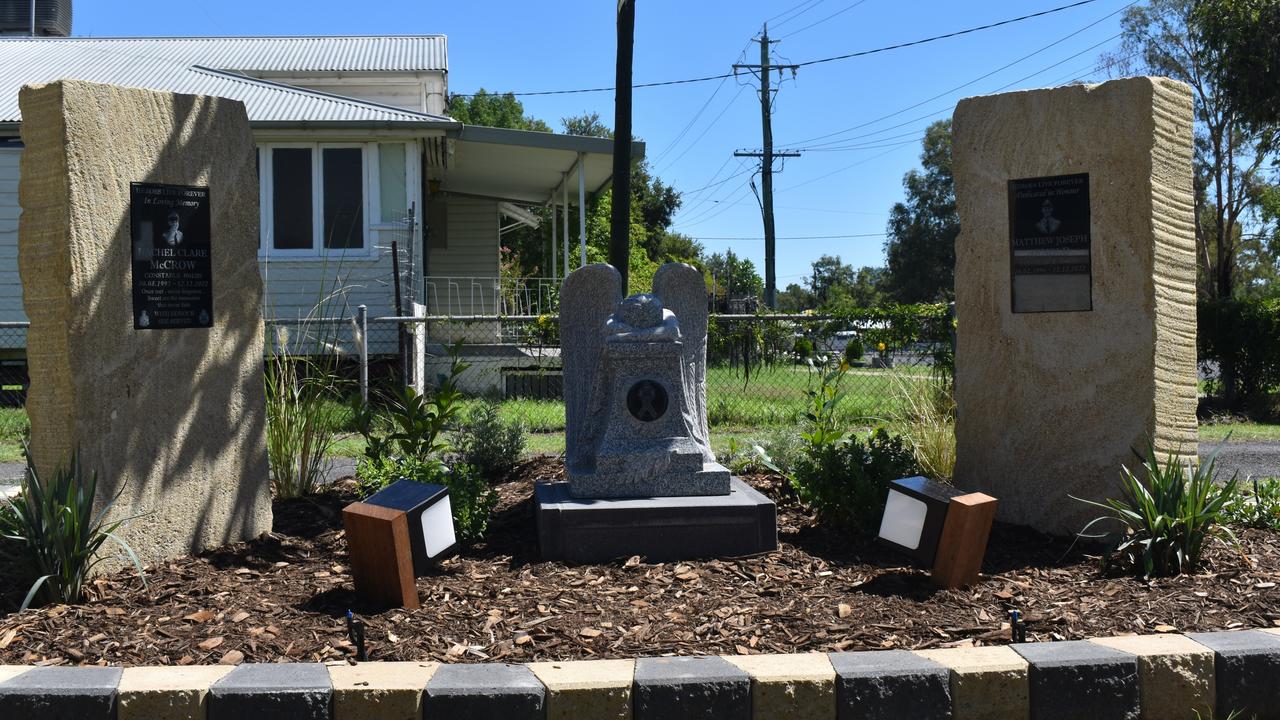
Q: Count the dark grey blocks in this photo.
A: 7